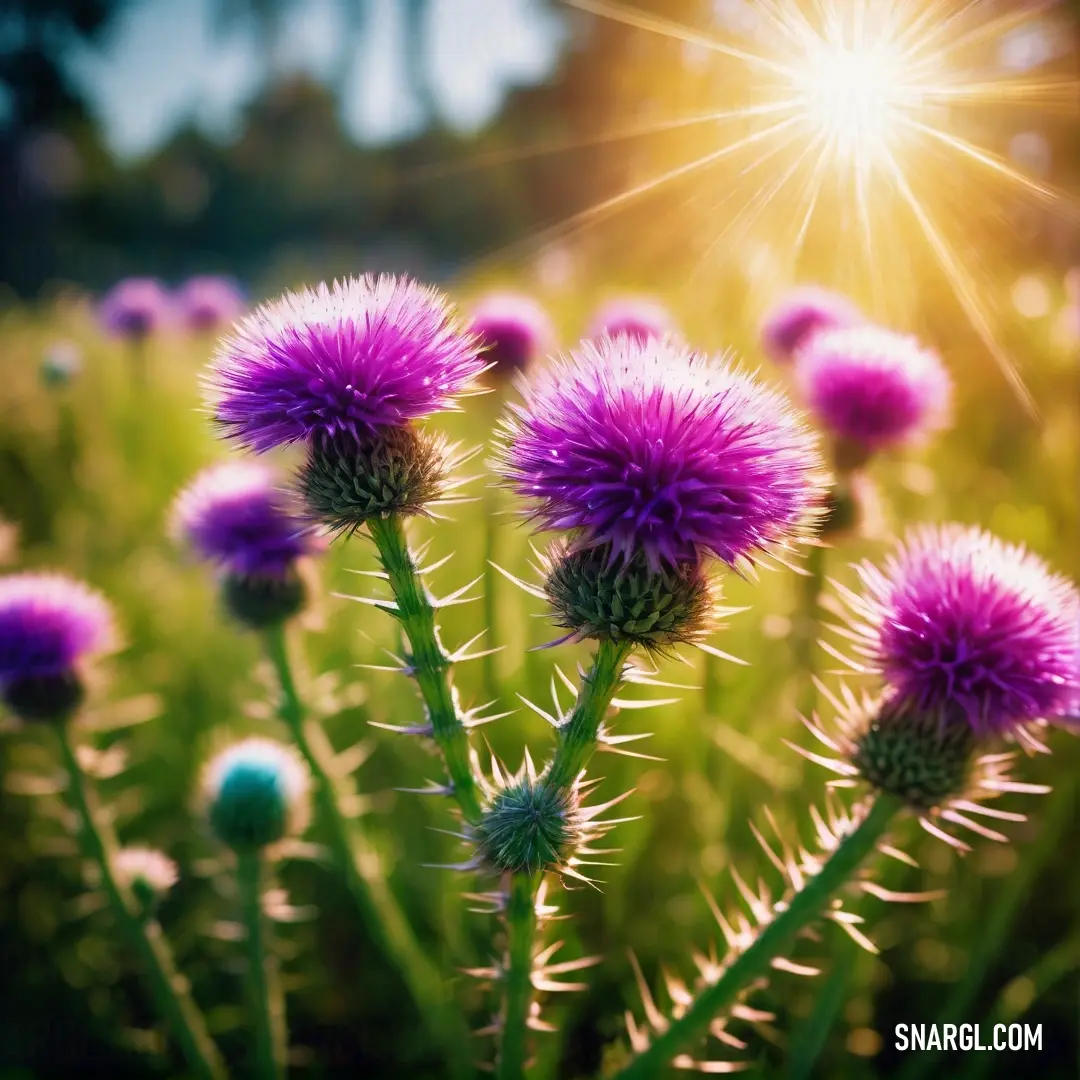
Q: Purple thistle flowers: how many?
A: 11